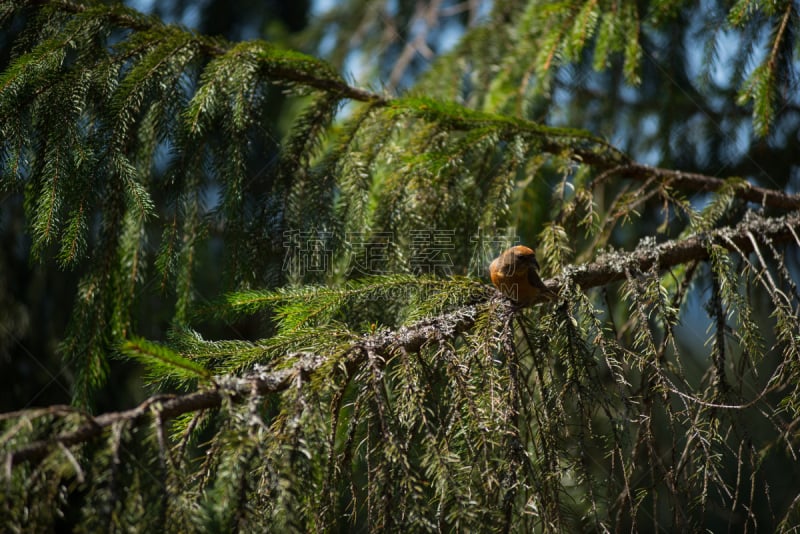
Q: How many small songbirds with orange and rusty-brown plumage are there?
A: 1